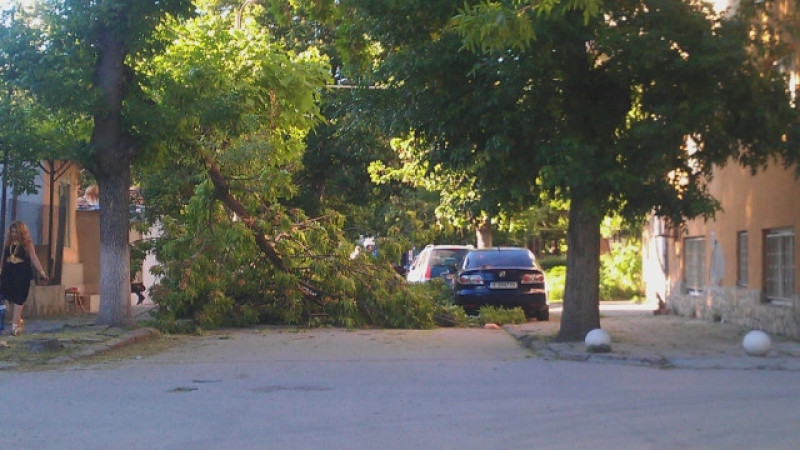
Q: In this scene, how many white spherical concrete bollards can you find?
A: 2